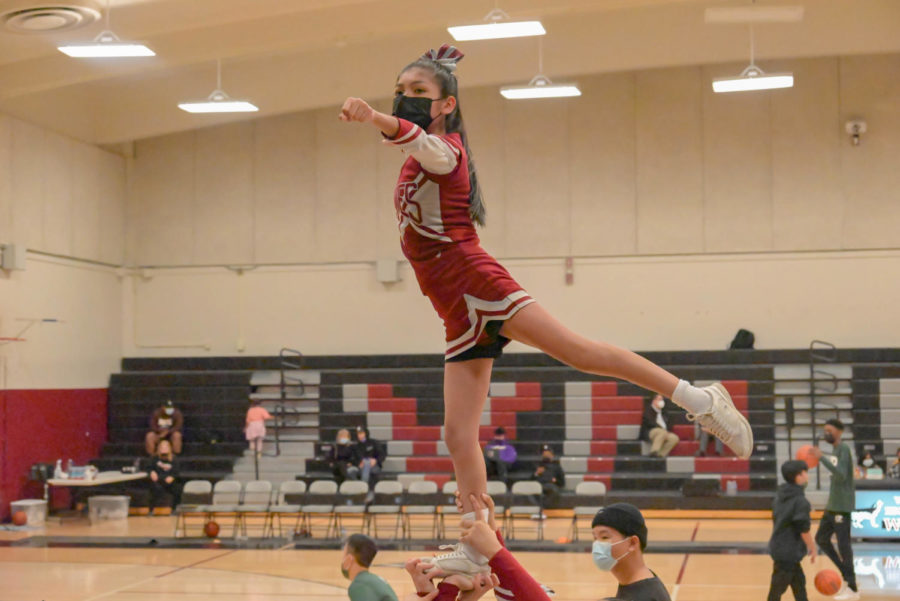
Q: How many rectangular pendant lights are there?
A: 5